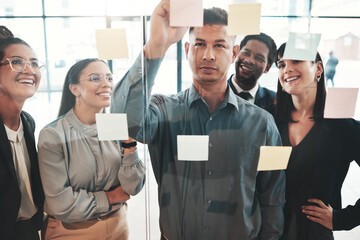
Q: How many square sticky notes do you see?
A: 8